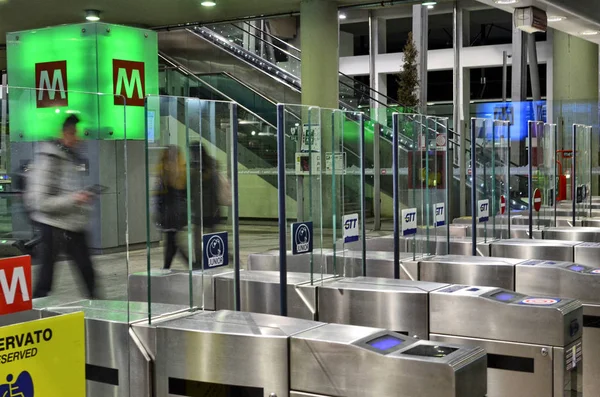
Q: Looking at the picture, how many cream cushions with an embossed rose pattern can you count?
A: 0